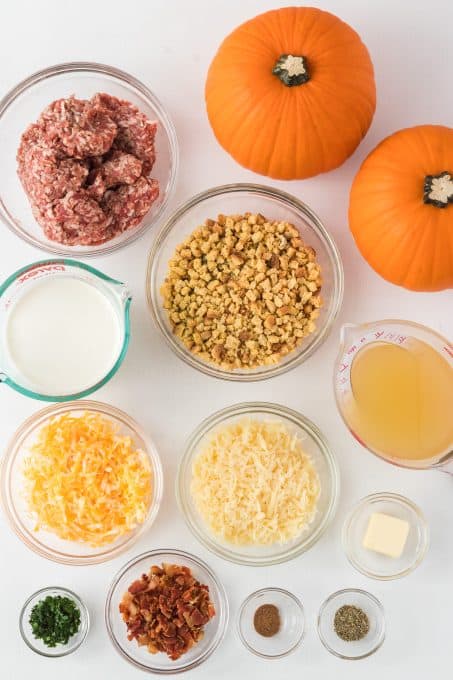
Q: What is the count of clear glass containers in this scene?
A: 11